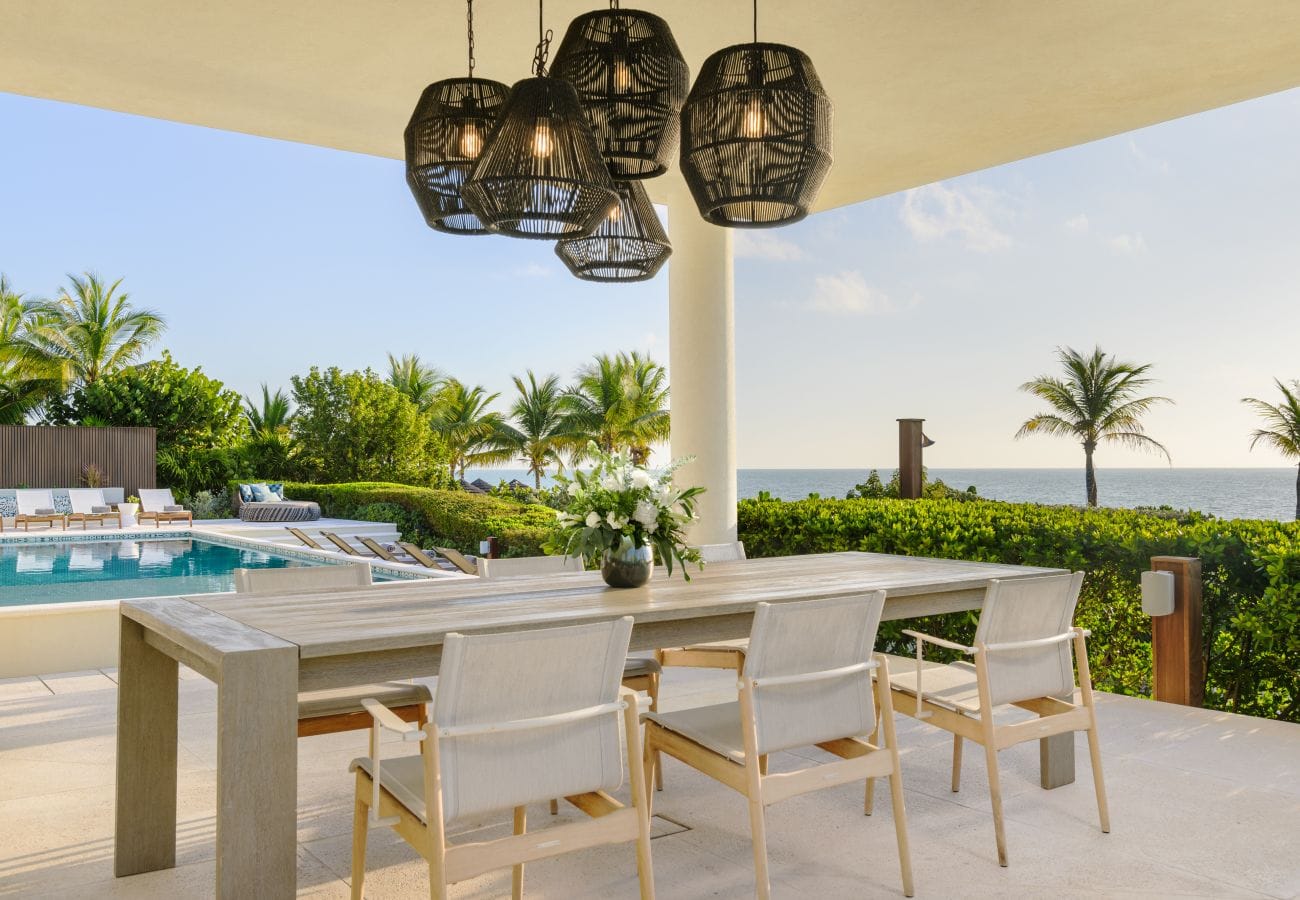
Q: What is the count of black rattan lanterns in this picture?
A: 5